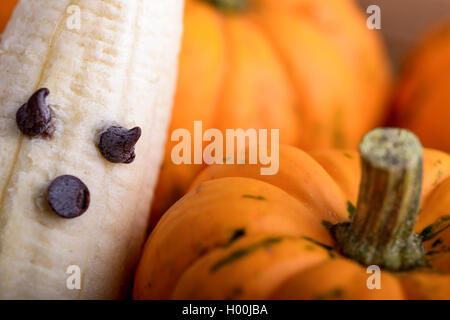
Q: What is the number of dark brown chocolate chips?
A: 3